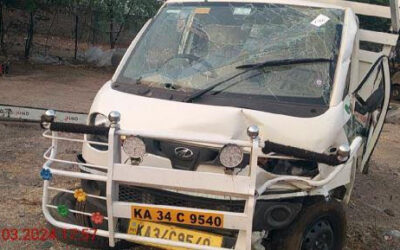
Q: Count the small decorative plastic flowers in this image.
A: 4